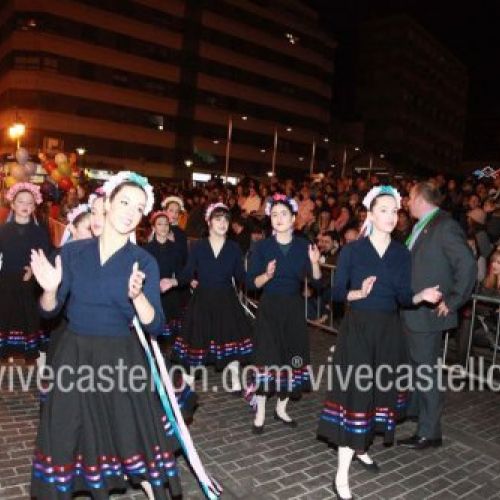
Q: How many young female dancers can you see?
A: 9